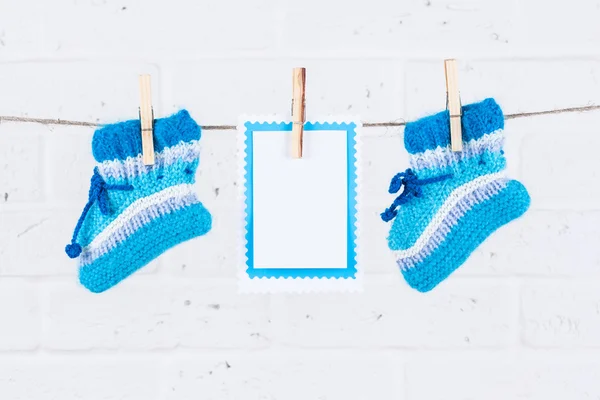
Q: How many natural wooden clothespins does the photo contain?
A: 3